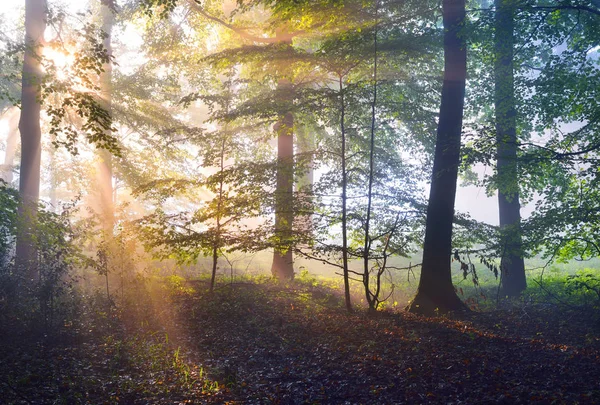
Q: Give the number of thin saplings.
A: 3